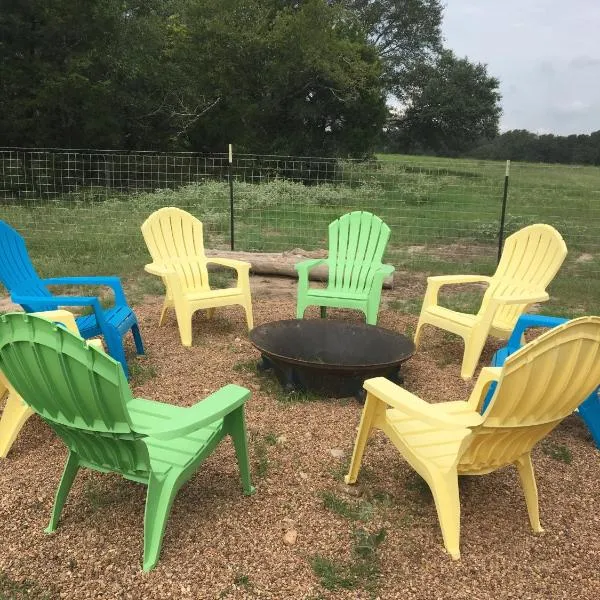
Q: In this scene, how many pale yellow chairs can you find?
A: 4